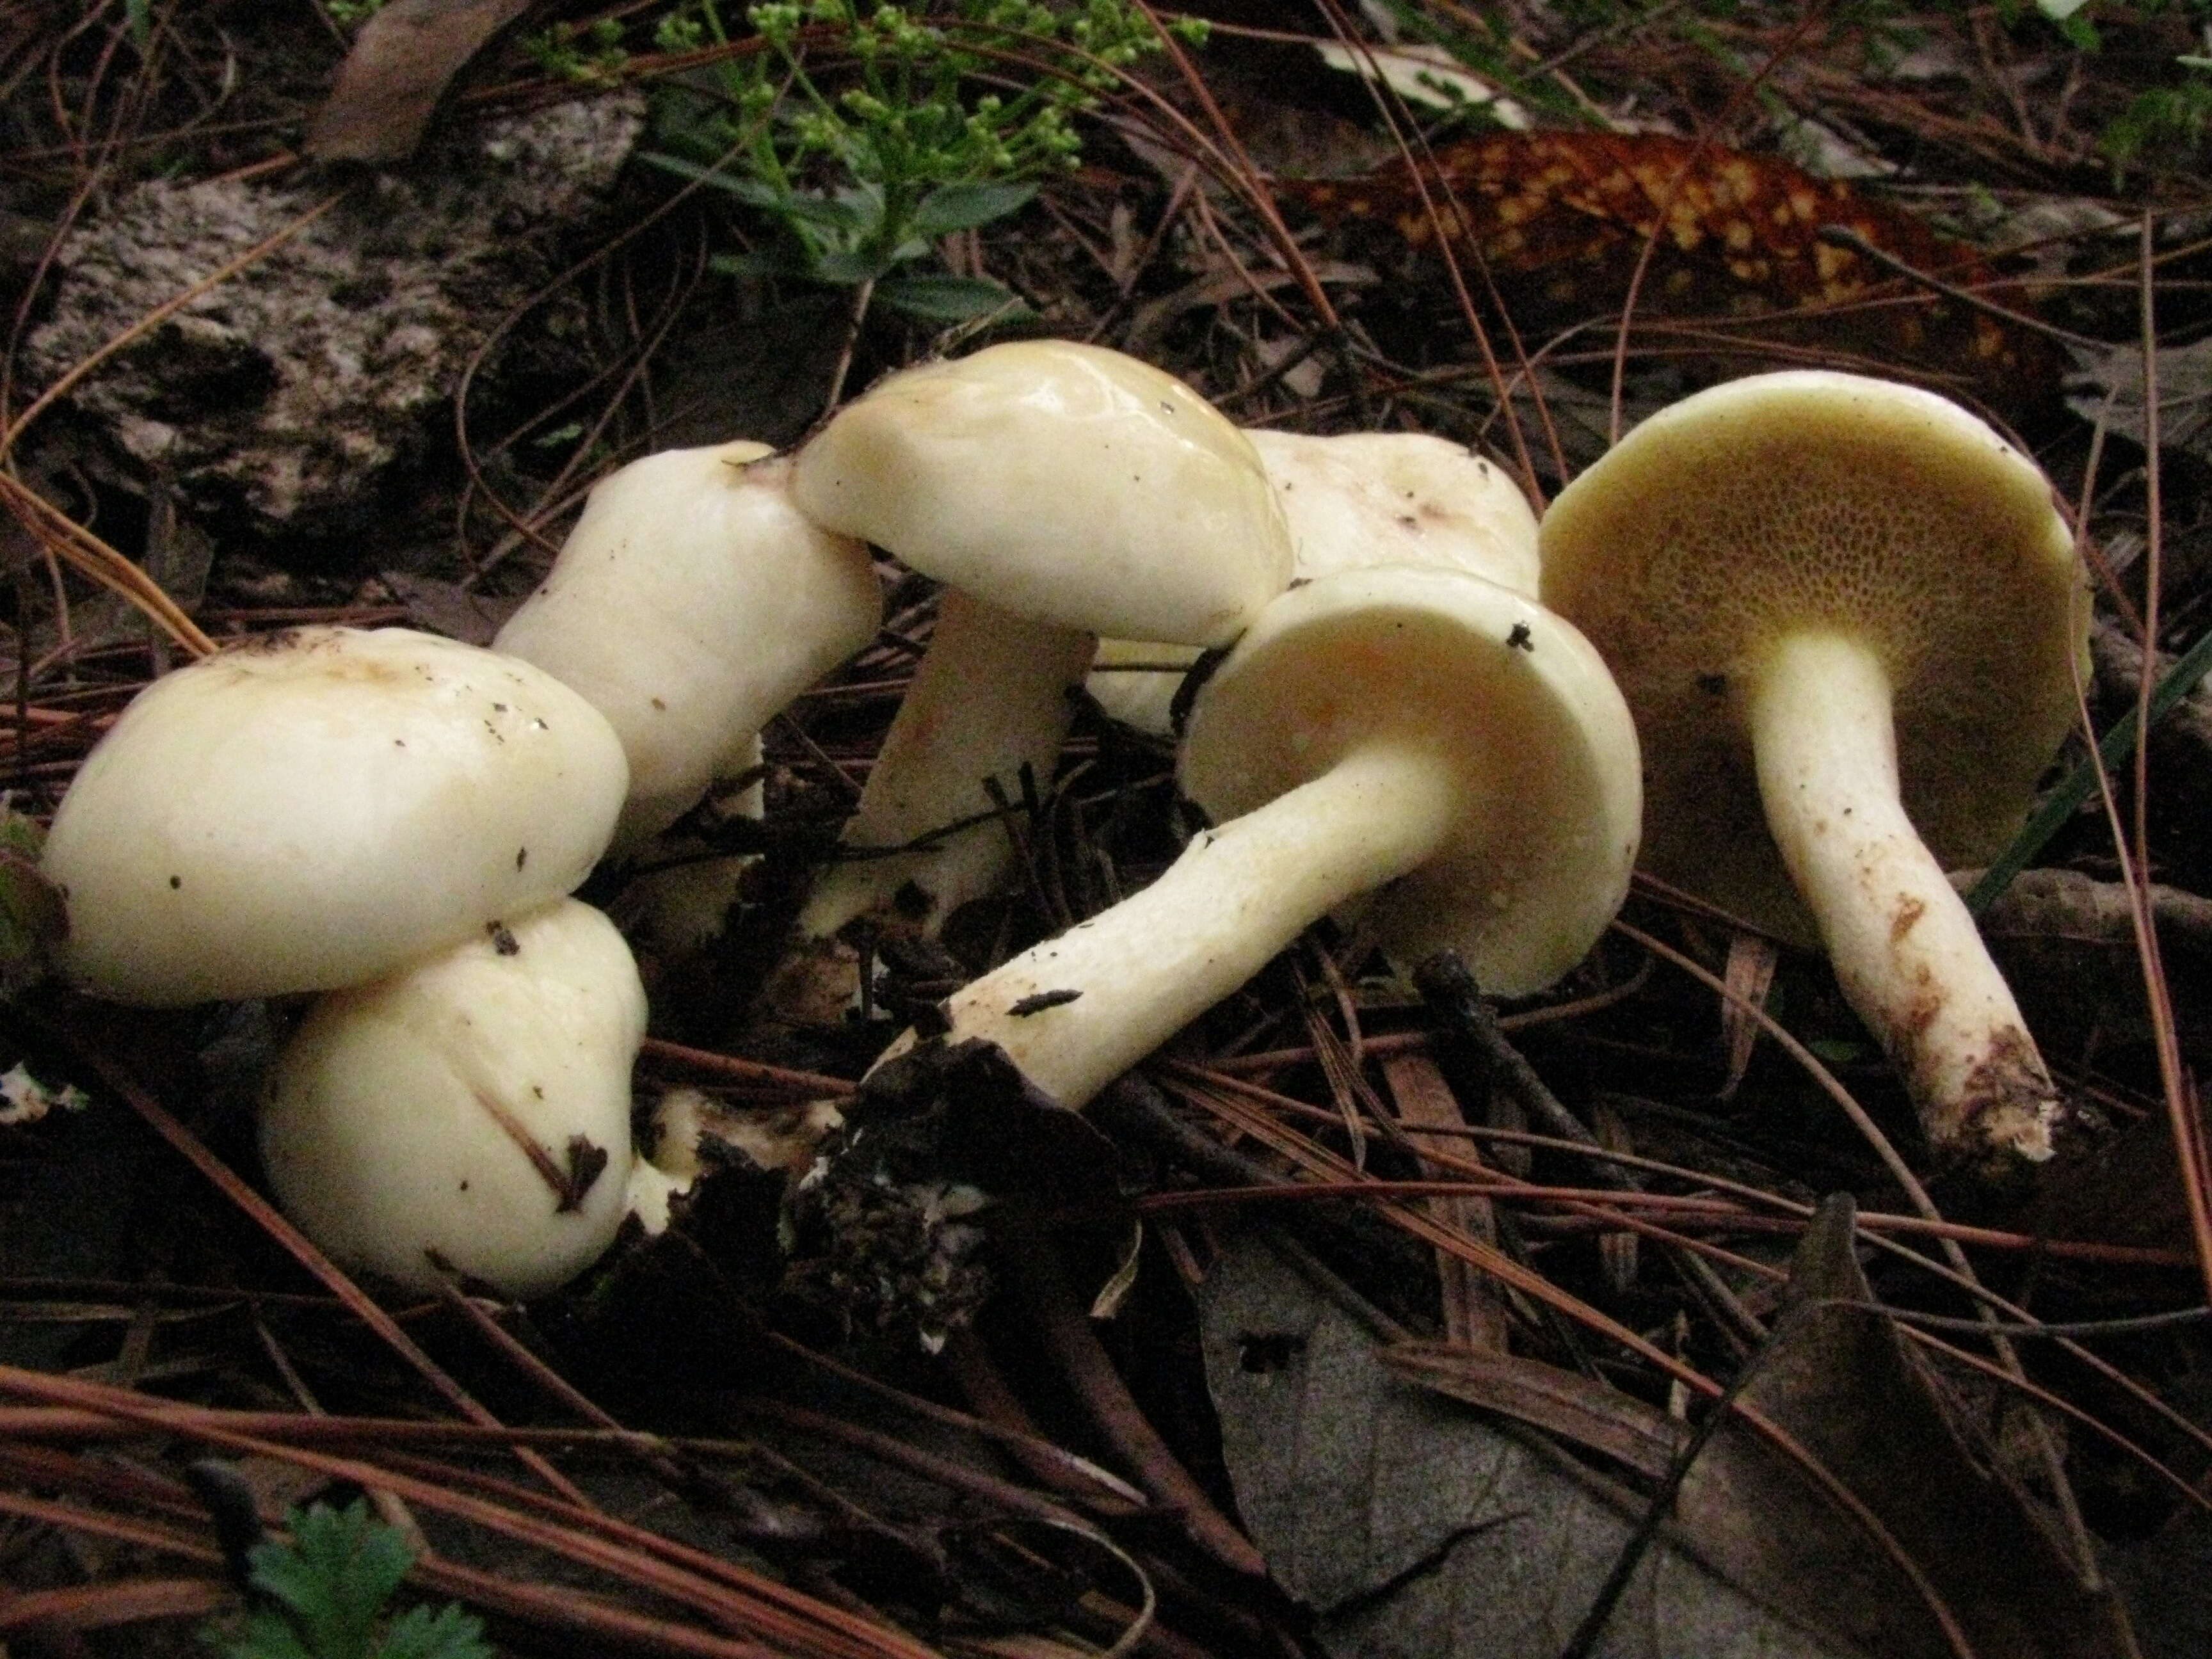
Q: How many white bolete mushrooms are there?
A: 7